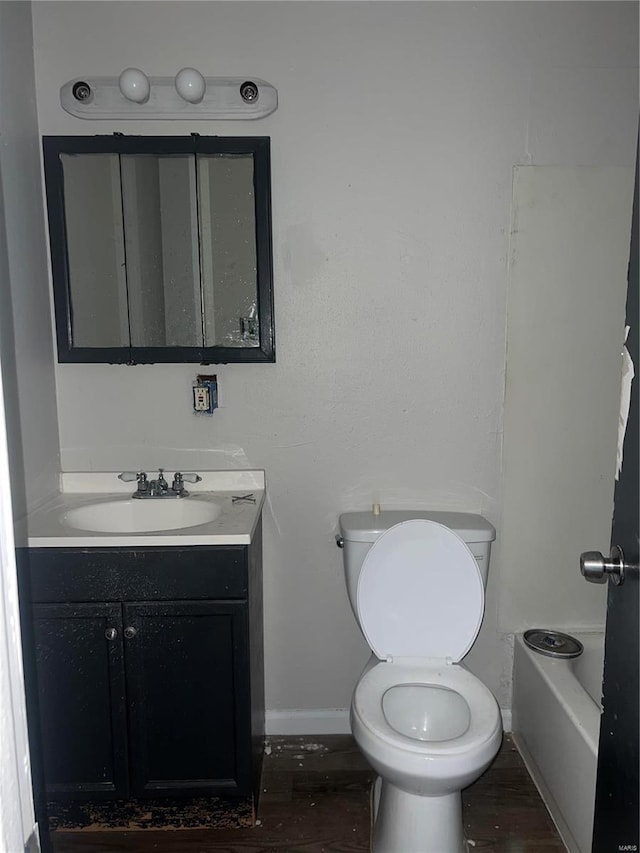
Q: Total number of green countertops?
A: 0